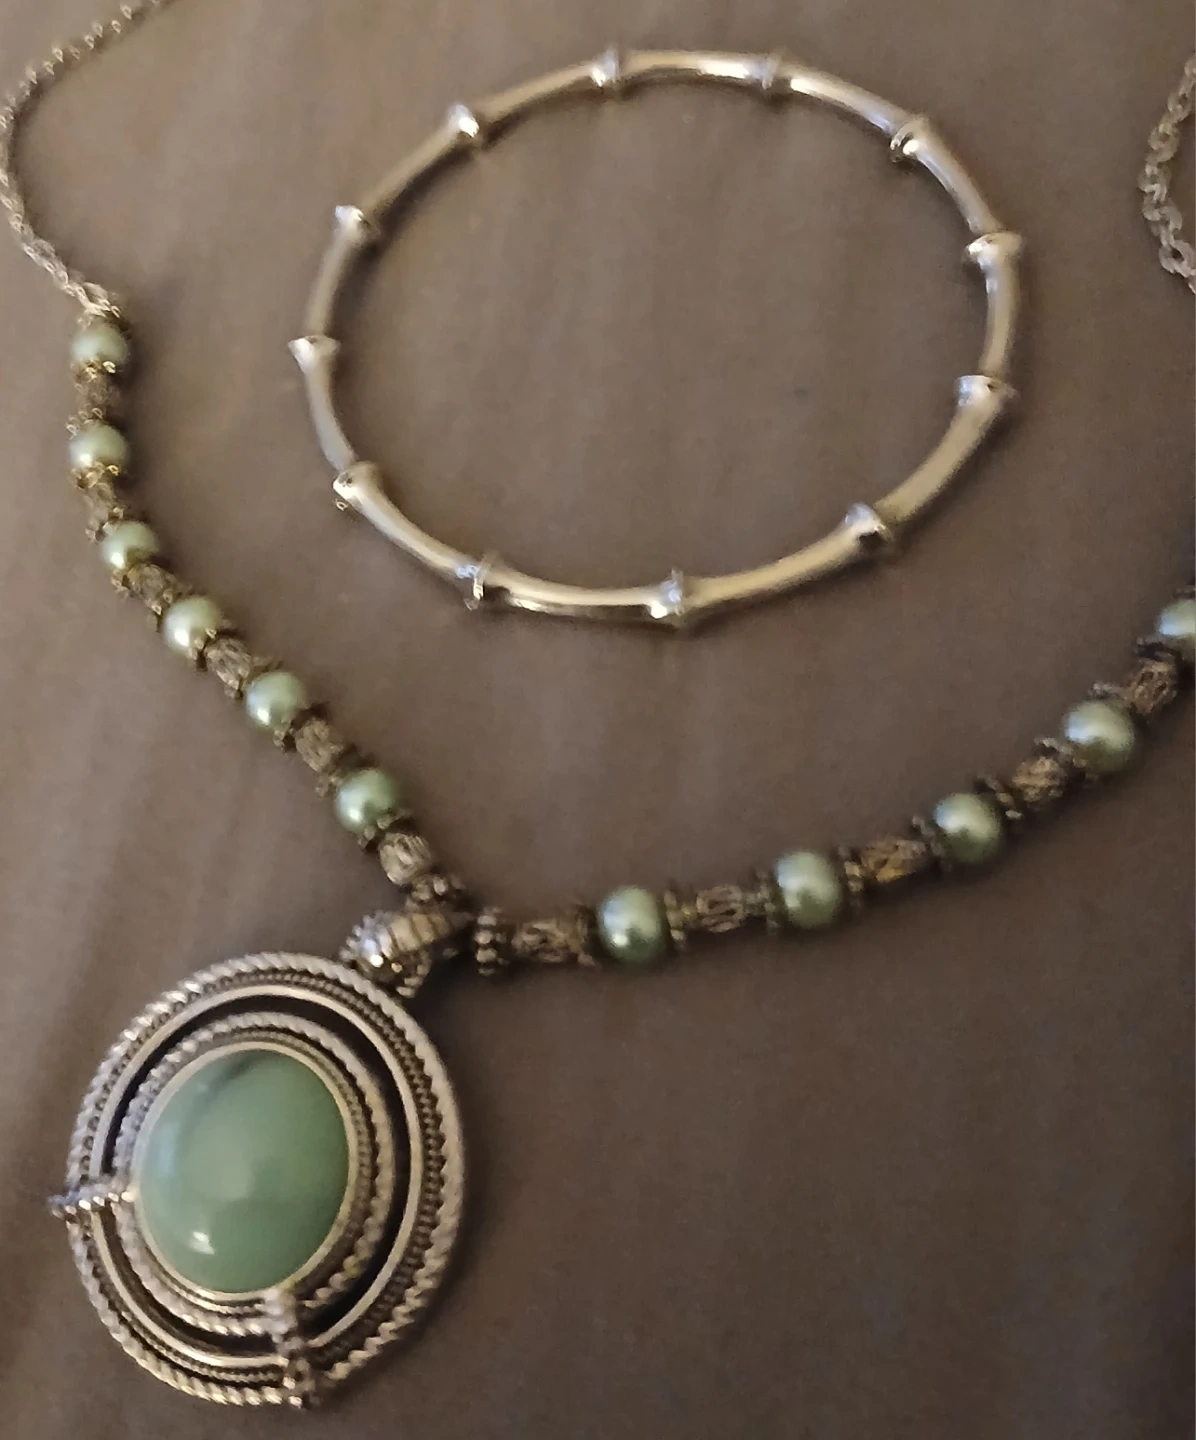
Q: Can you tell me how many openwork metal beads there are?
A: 11